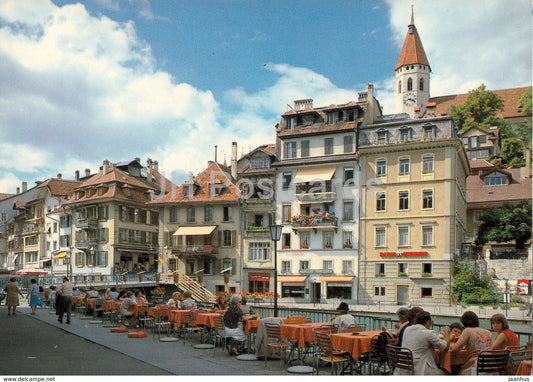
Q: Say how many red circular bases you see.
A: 2